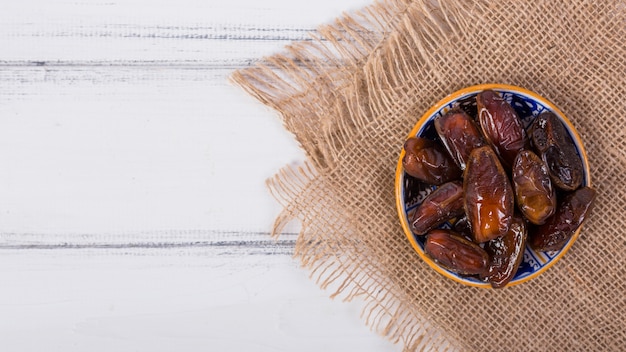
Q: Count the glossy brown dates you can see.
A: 10